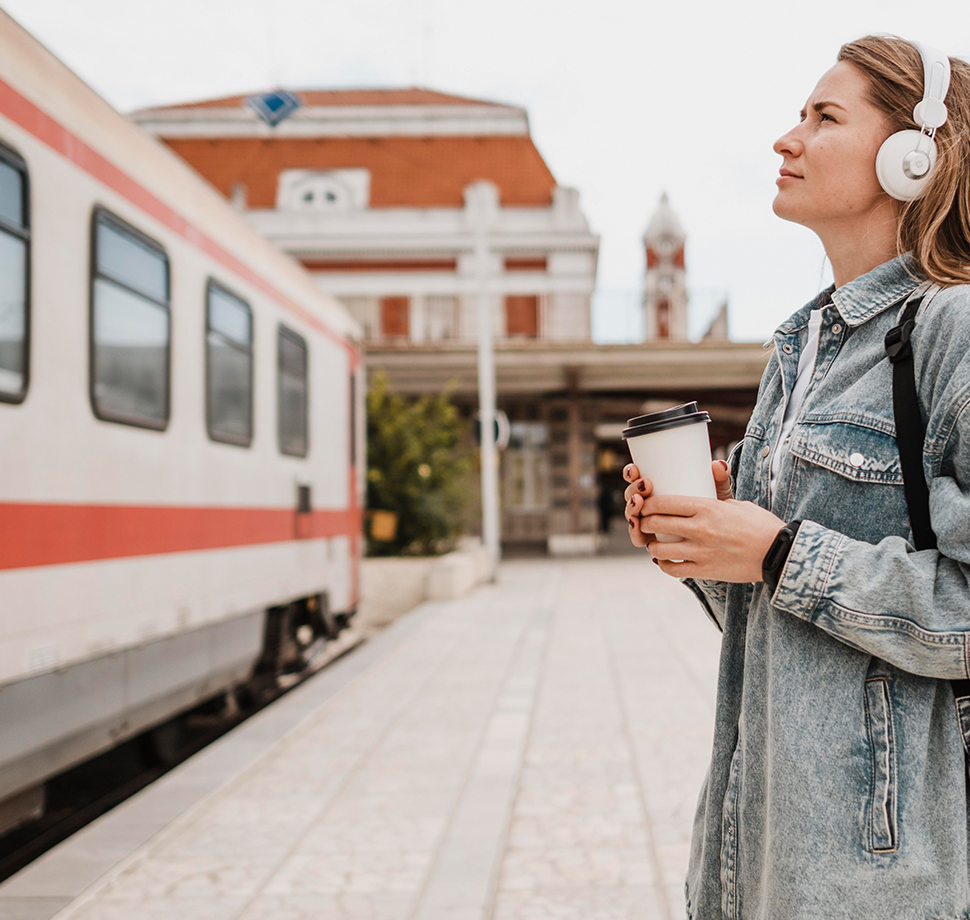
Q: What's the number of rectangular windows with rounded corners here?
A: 4